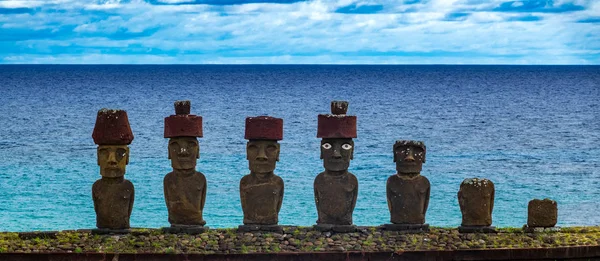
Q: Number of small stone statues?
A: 2